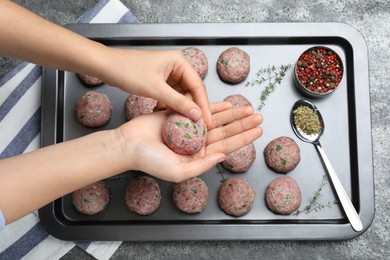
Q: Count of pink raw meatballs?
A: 14